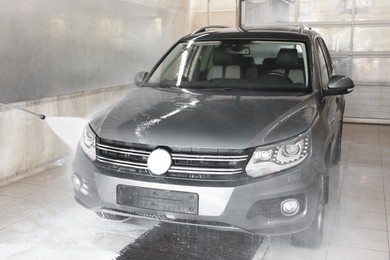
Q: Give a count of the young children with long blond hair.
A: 0